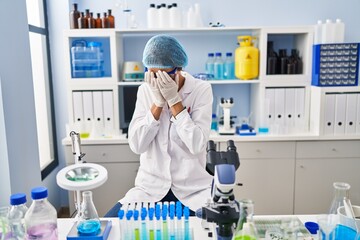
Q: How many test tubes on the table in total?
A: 10